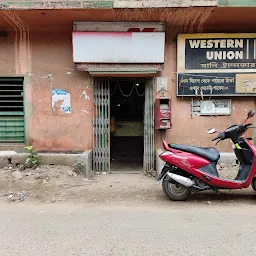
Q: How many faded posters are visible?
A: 1